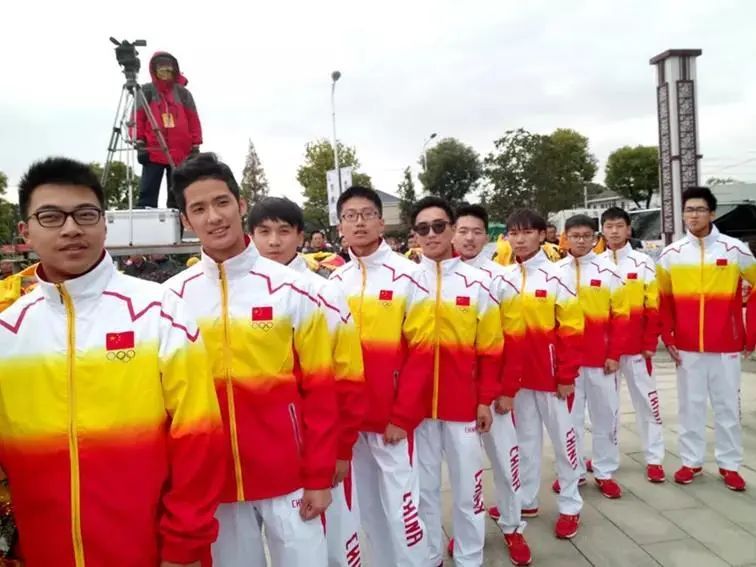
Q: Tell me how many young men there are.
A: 10